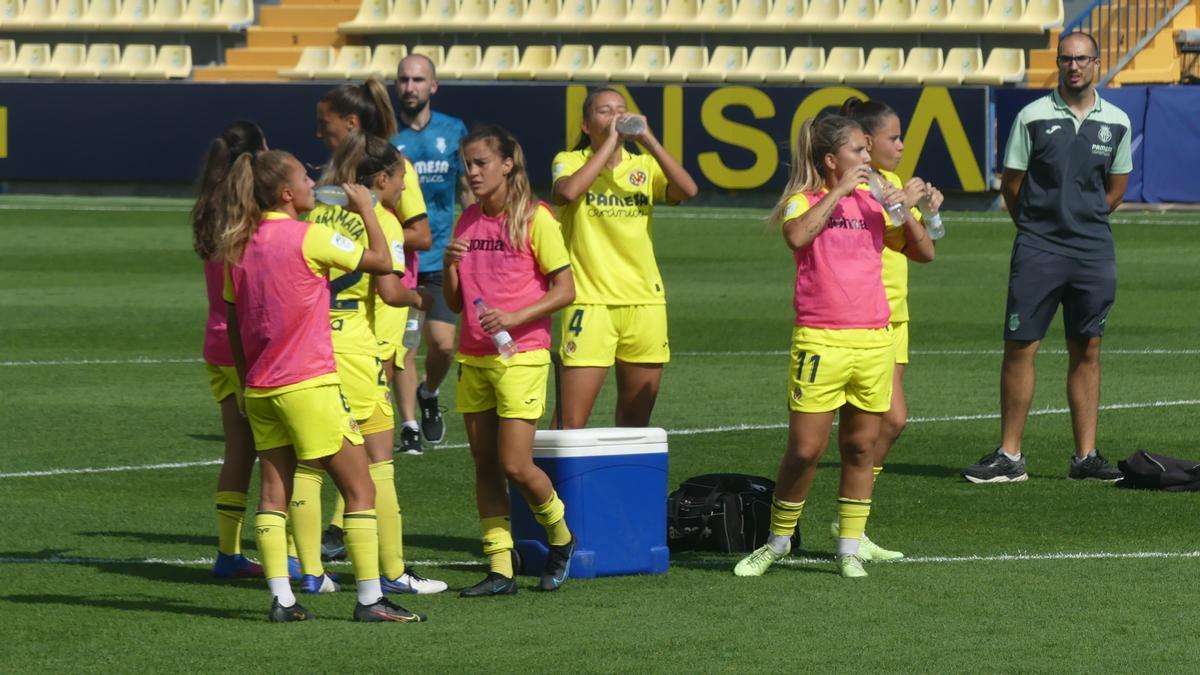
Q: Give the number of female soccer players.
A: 8